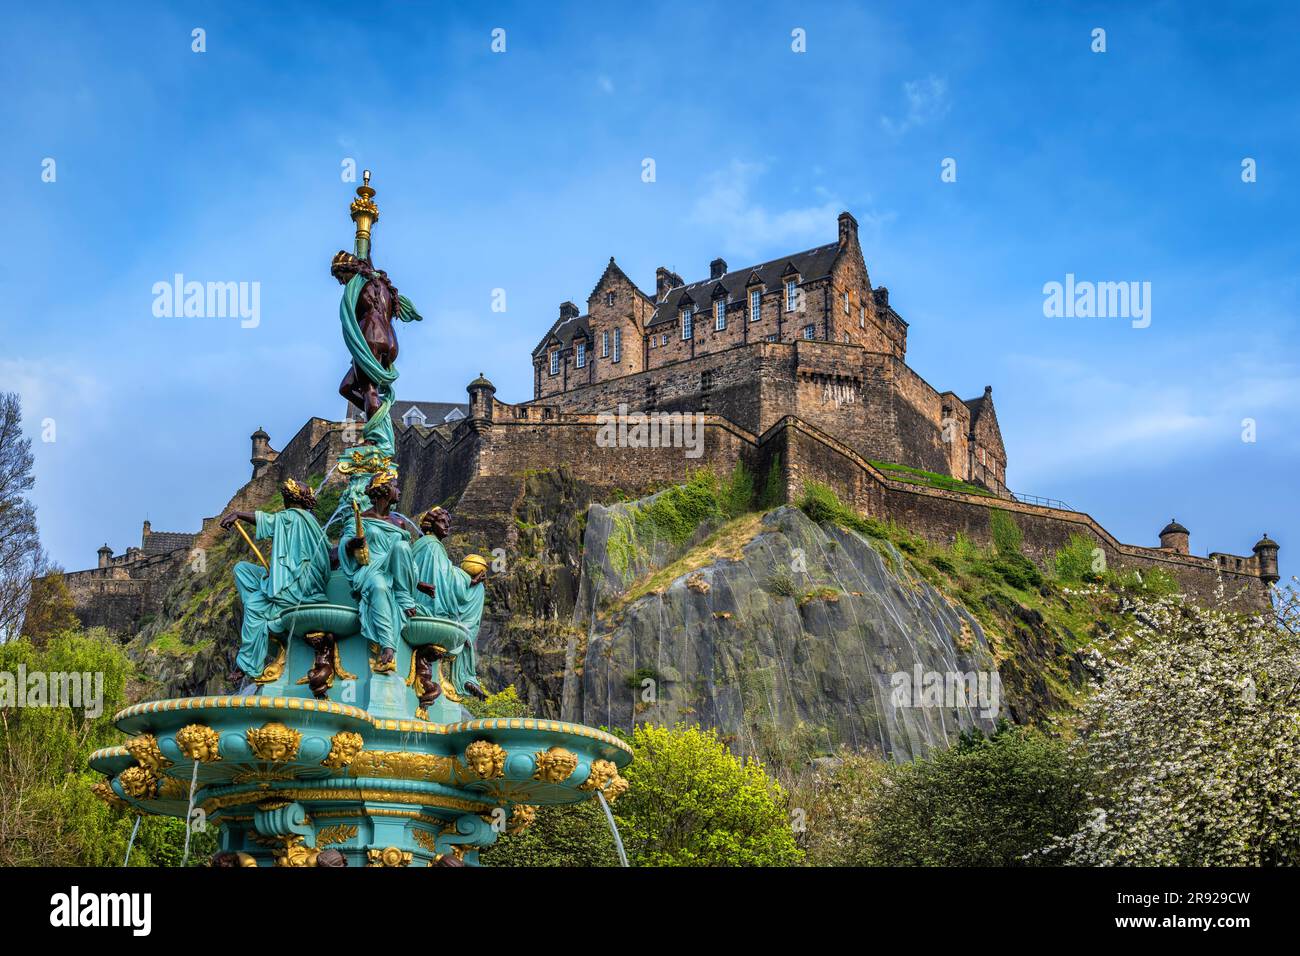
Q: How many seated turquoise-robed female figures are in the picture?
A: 3